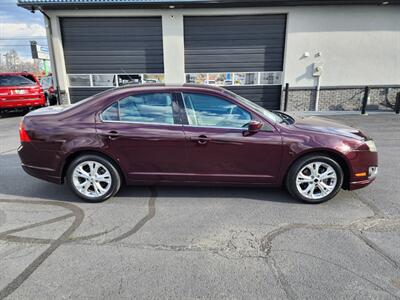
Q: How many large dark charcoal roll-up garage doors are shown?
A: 2